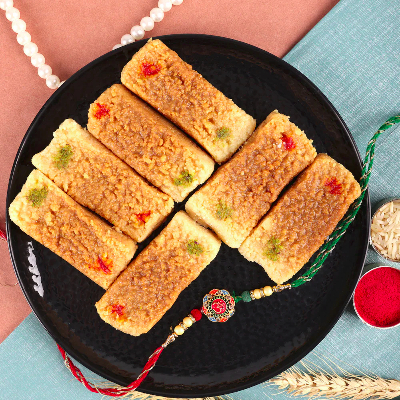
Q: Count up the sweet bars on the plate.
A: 7